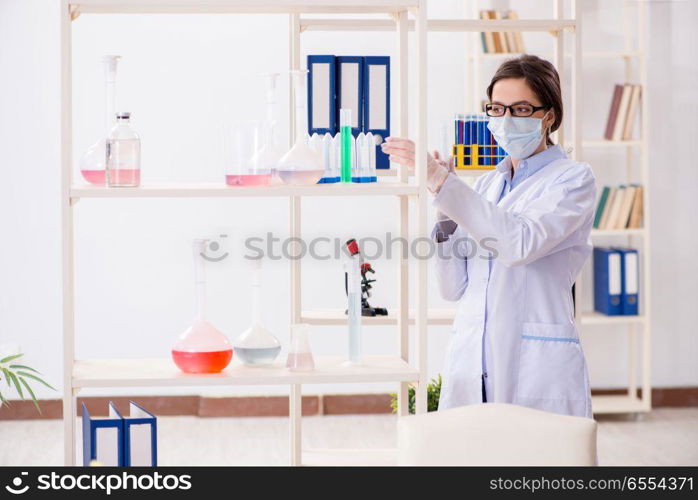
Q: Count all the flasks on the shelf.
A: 6